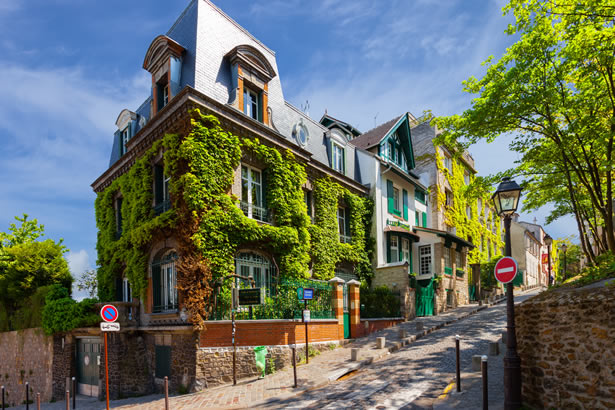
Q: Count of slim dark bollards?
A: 9